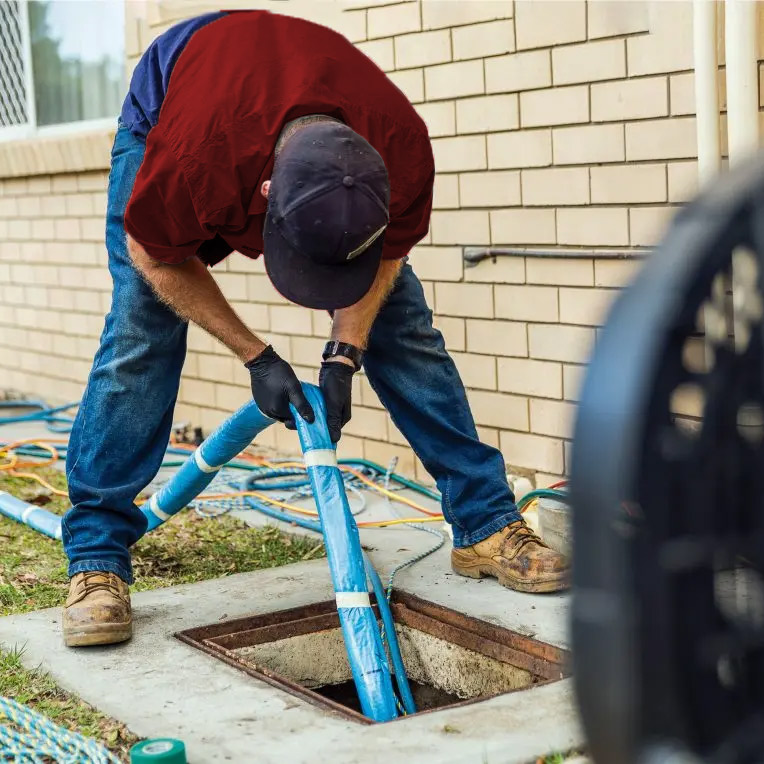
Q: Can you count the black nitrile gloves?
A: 2